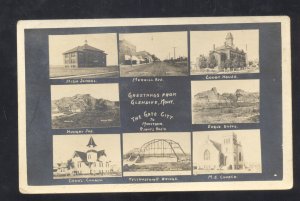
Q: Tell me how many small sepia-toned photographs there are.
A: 8